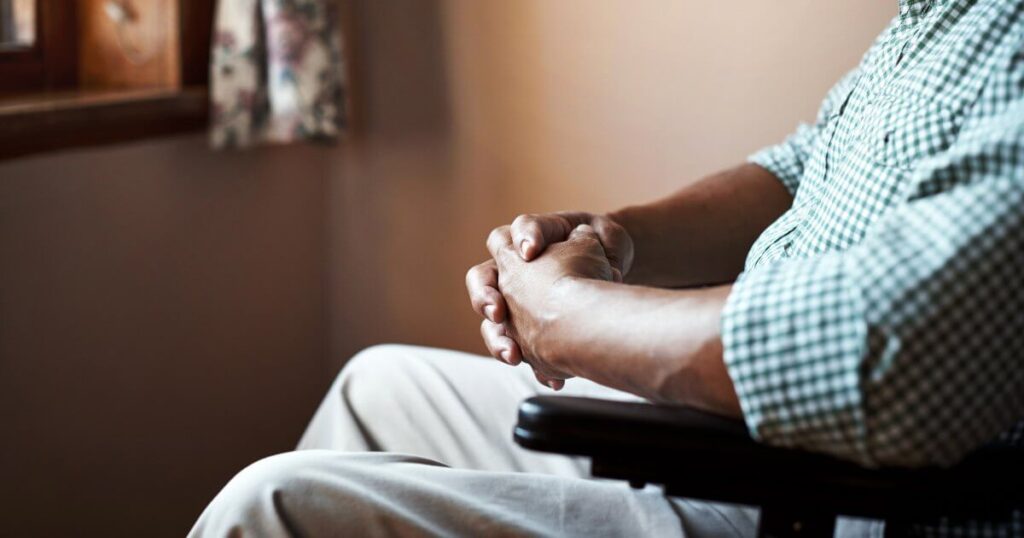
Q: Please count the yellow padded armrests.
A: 0